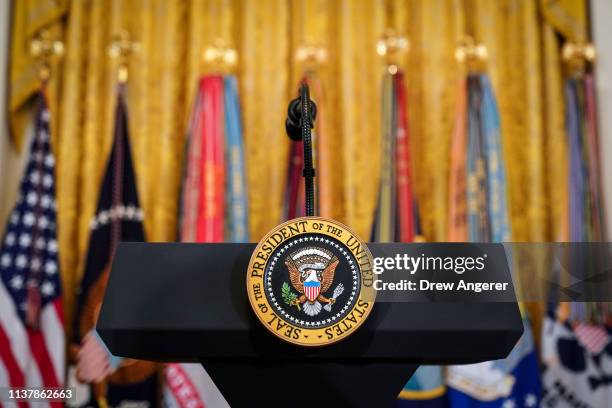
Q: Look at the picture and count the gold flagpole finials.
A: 7